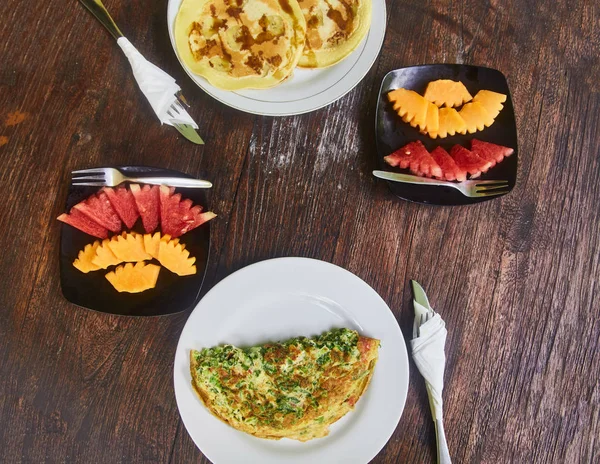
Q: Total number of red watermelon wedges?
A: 9